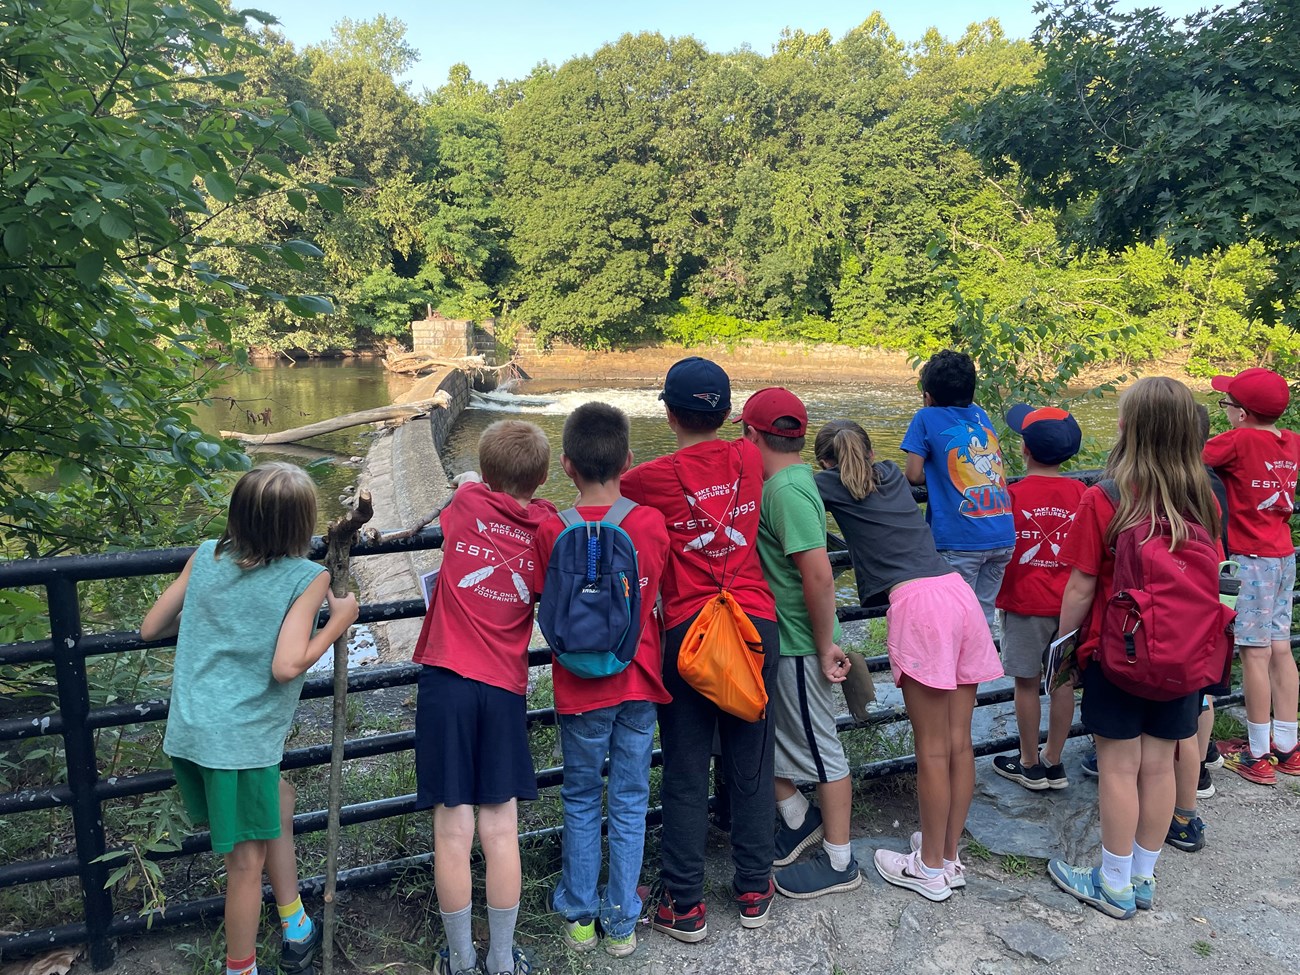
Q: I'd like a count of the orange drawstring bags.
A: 1